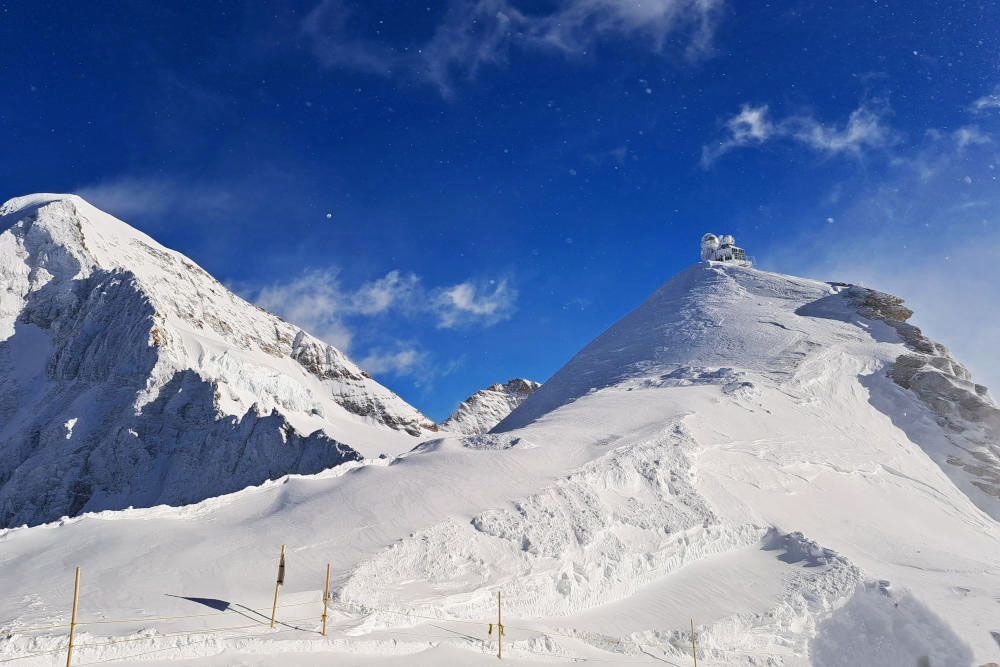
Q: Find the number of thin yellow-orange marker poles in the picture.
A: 5